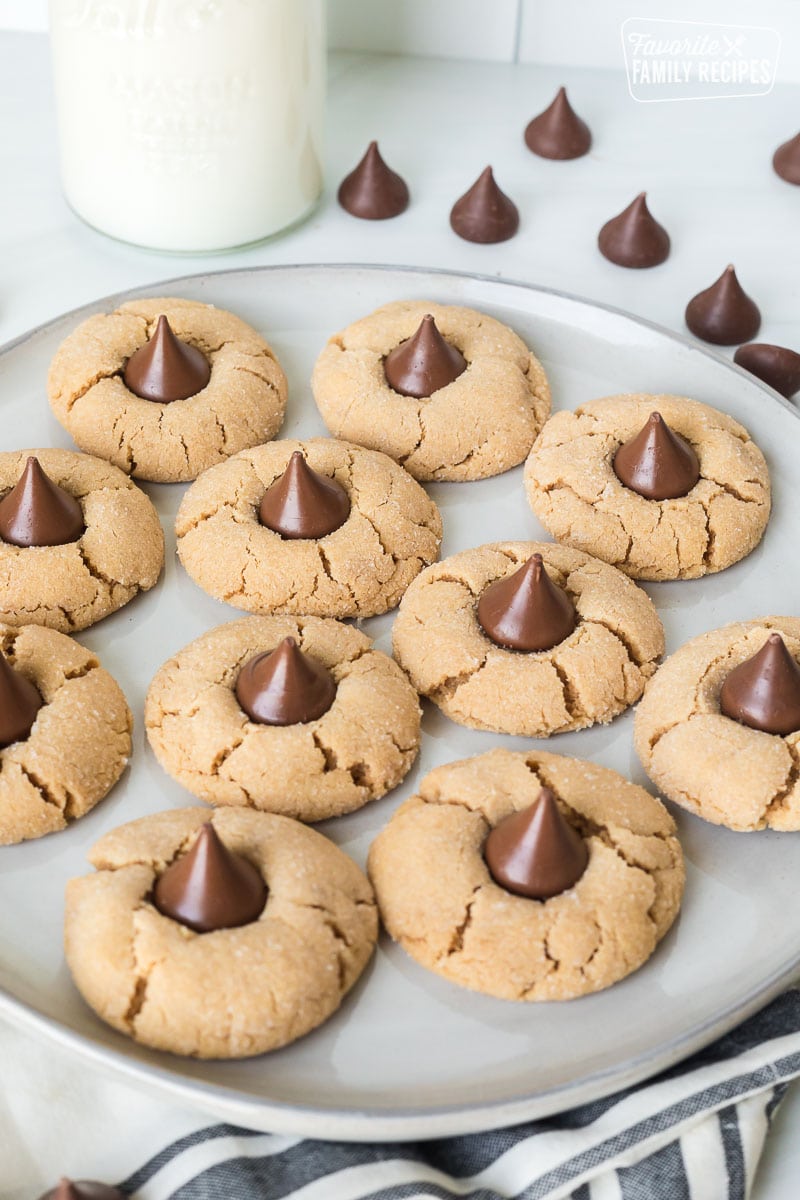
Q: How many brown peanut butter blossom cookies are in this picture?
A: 11